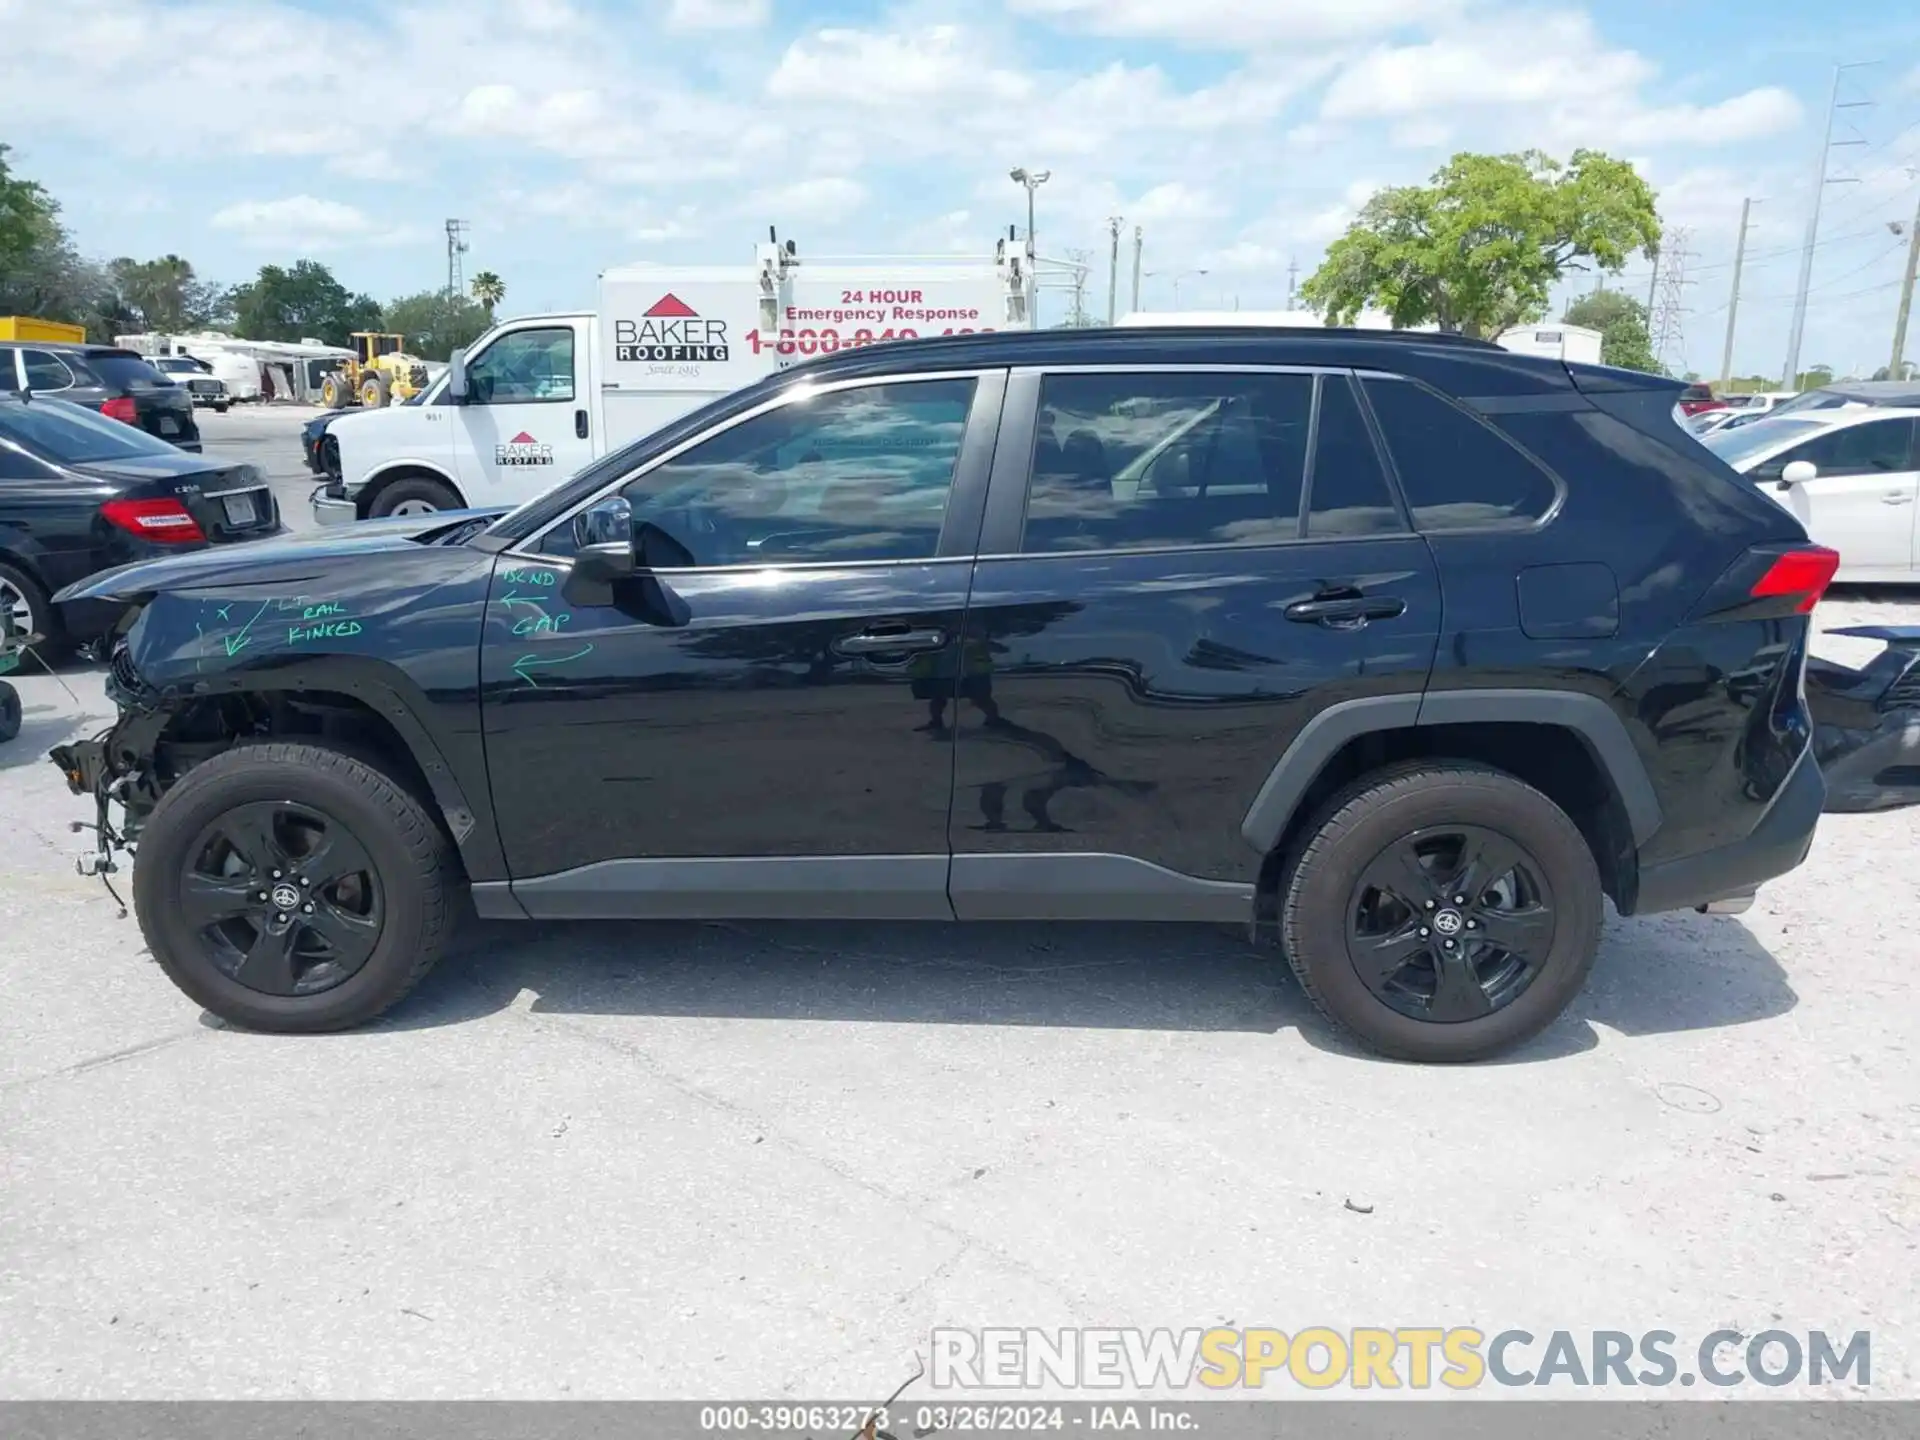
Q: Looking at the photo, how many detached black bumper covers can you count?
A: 1